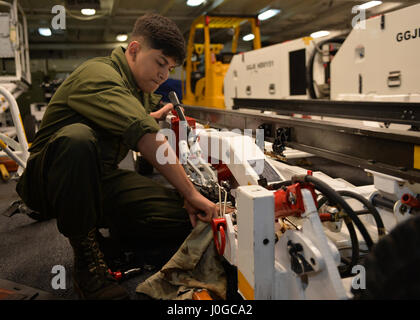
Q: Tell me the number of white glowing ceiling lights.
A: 8